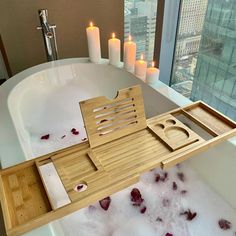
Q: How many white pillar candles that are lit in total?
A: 5